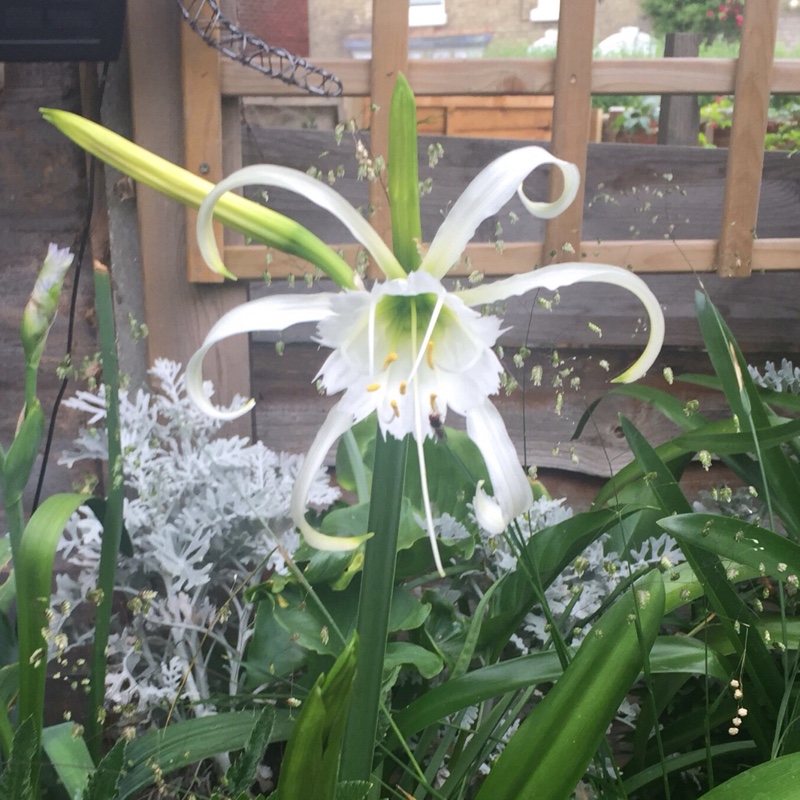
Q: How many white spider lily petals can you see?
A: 6